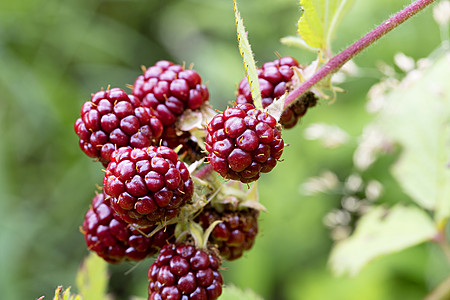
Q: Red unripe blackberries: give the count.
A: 8